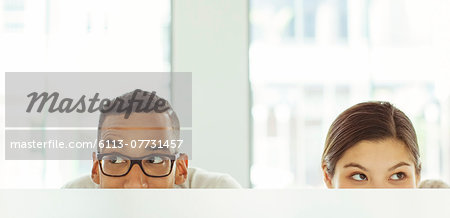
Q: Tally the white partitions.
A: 1